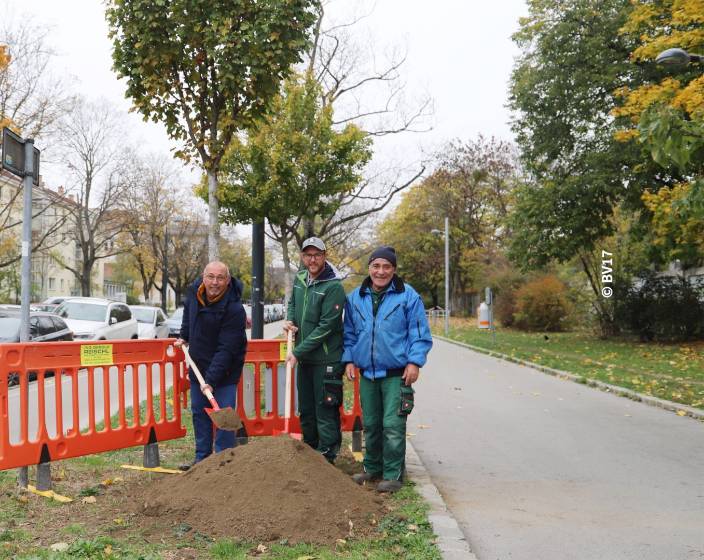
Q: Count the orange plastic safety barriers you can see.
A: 2